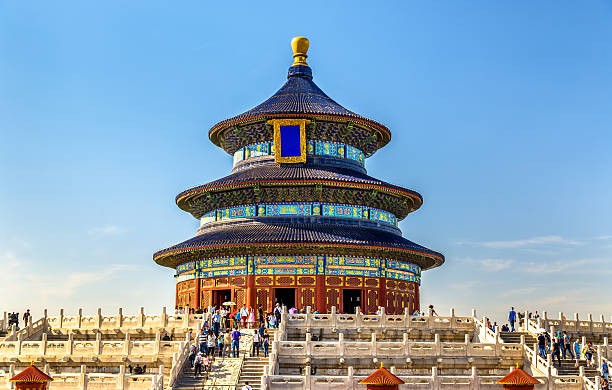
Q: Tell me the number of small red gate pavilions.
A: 3